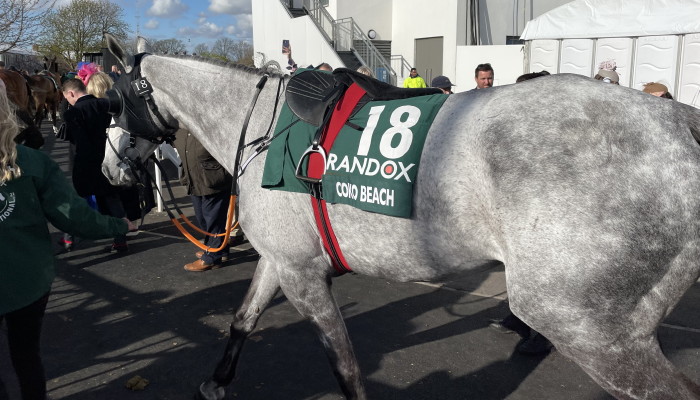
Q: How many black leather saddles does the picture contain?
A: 1